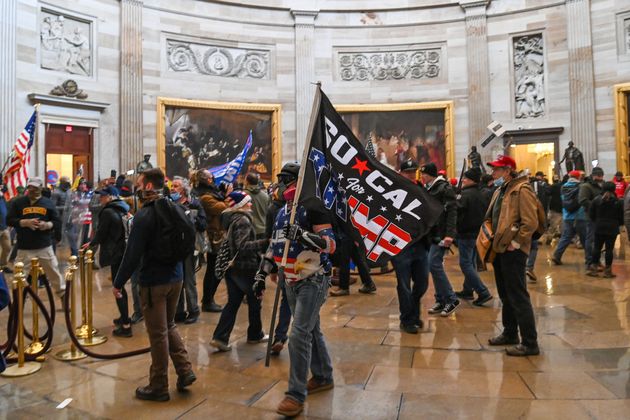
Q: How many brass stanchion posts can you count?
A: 5